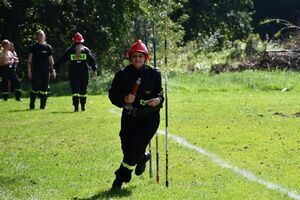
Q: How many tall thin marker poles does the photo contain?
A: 3